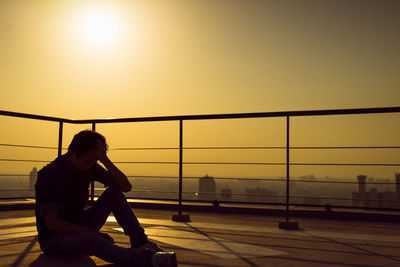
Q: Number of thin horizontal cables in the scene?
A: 4